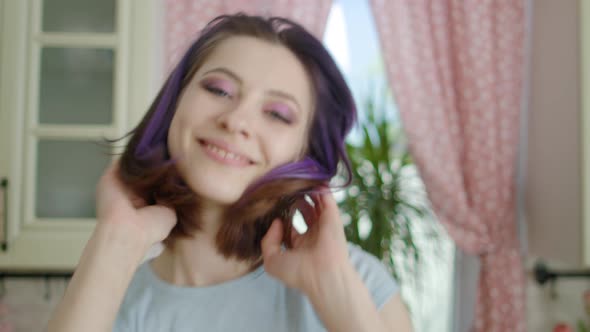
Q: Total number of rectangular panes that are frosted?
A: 3